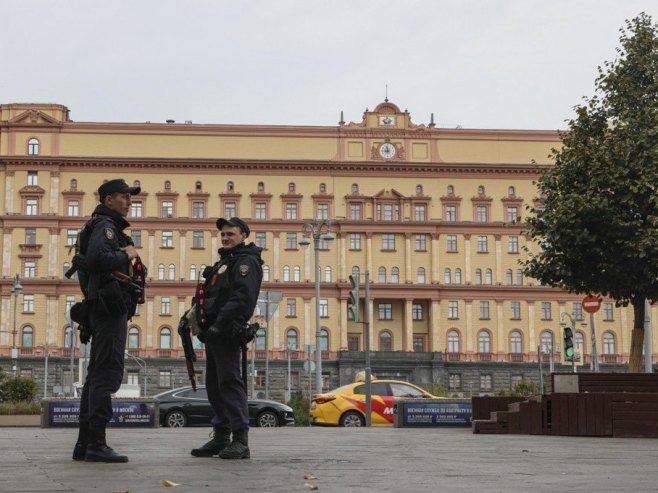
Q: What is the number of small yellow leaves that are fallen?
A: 3